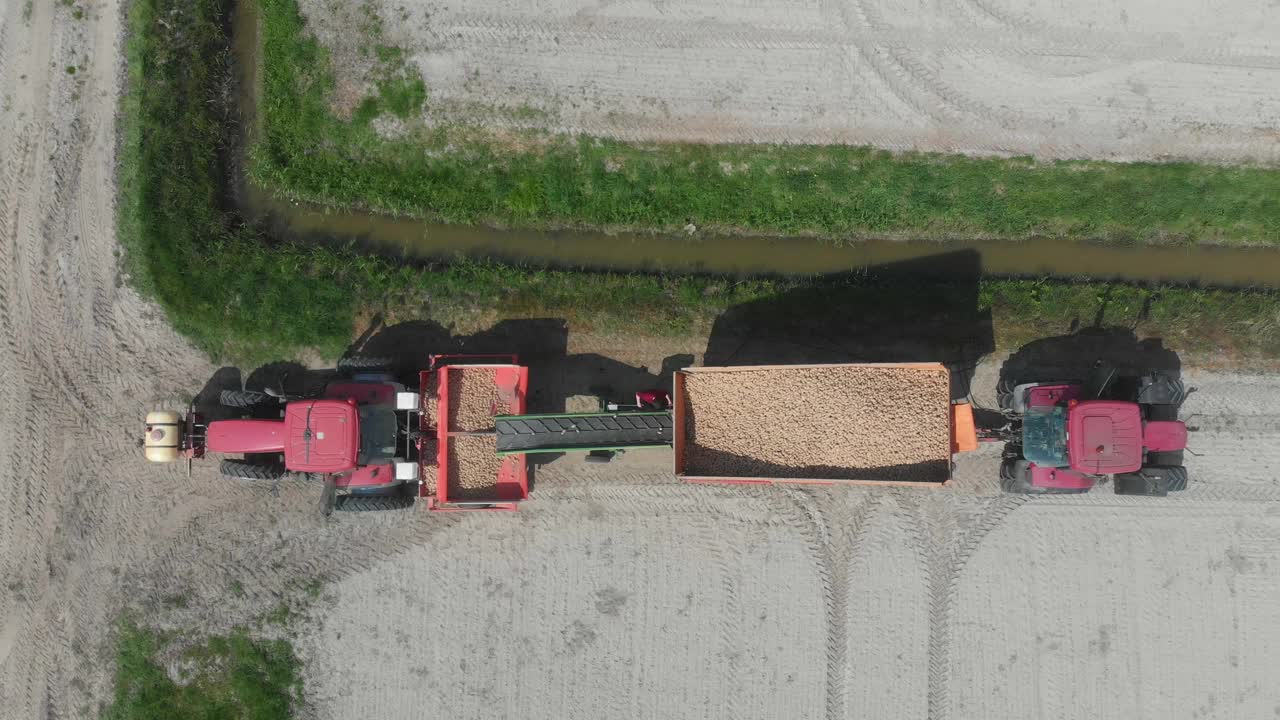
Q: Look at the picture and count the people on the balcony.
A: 0